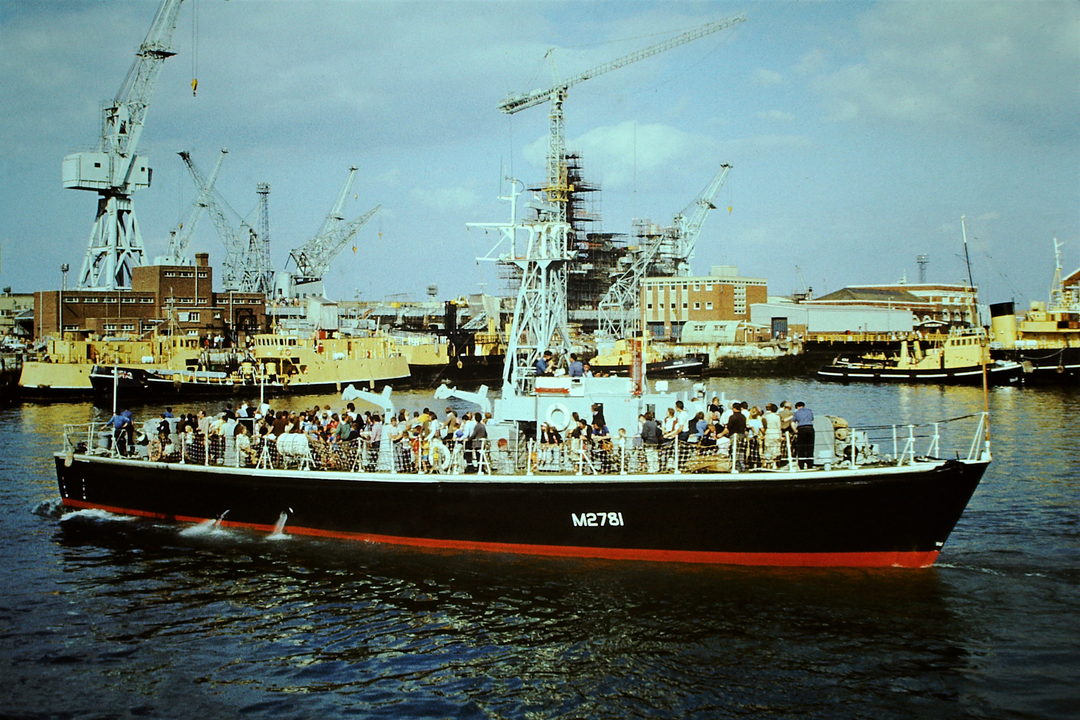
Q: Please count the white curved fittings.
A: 2